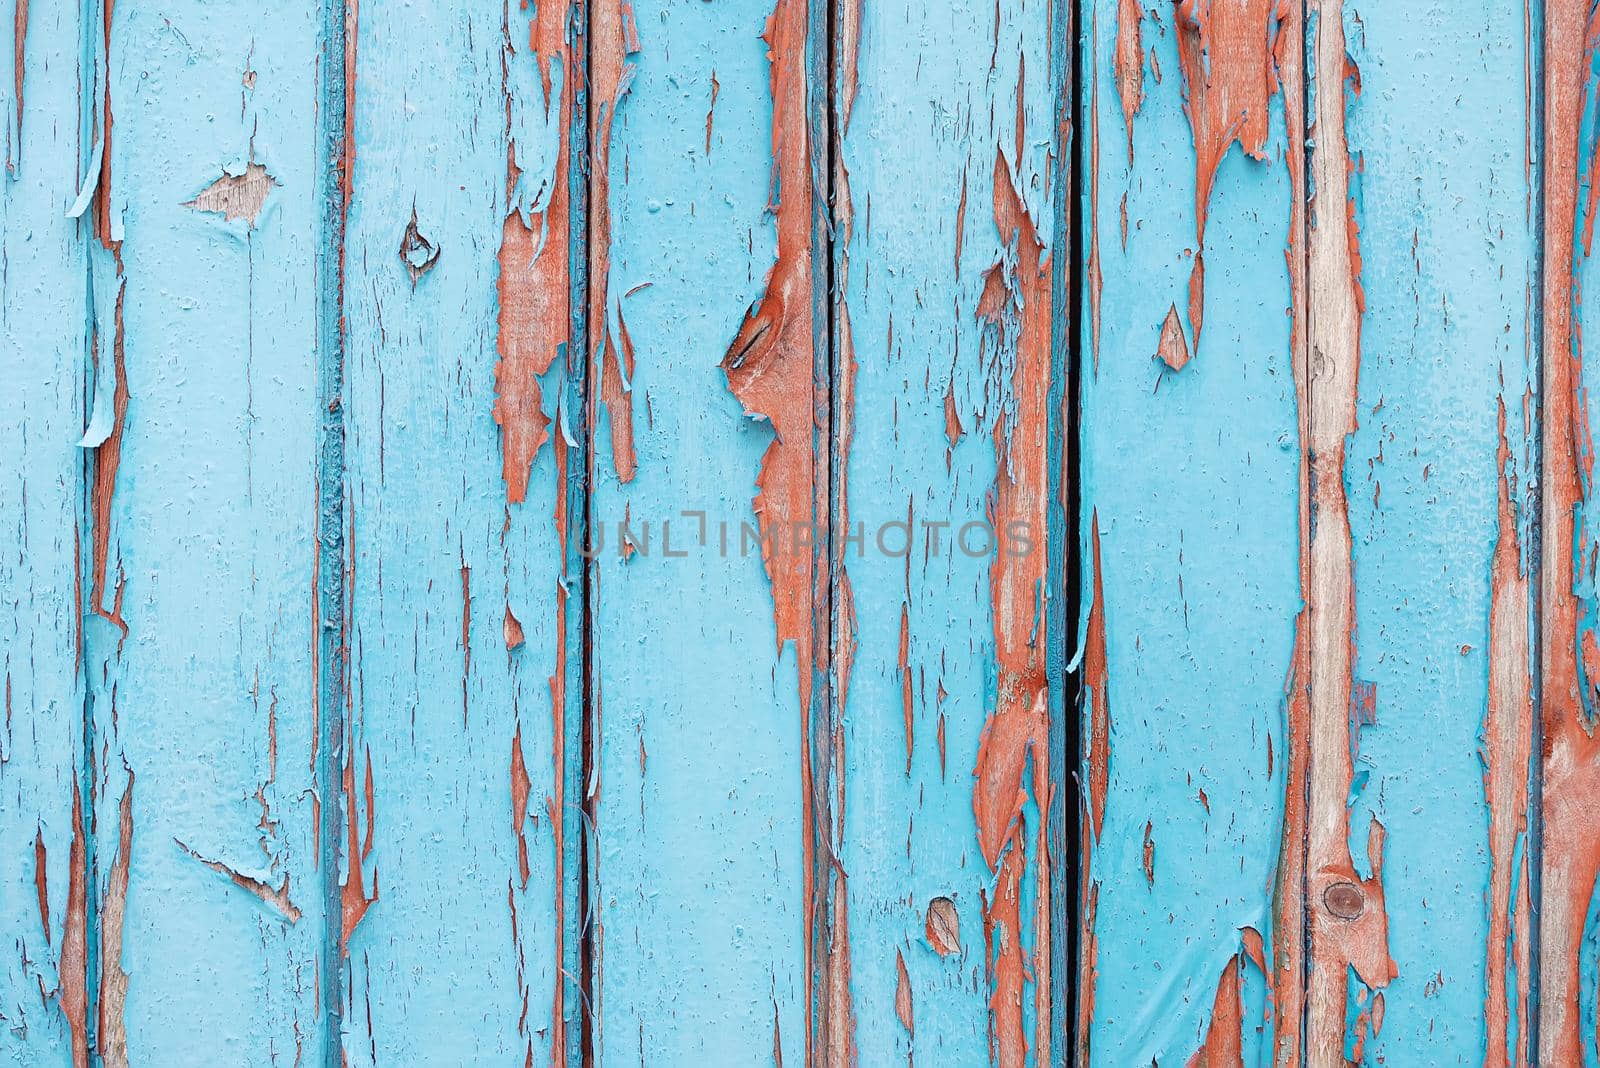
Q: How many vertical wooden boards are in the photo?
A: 8